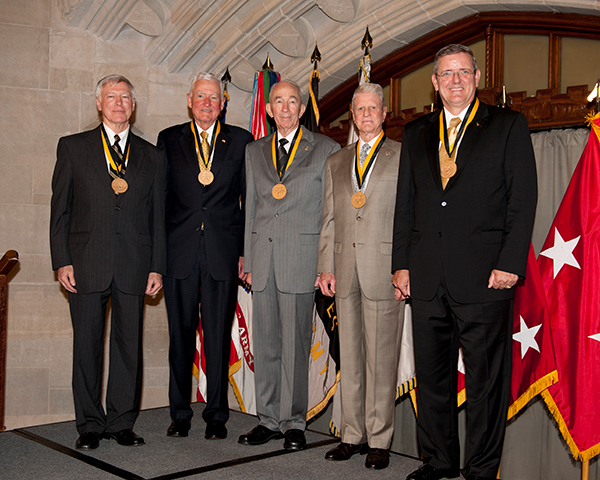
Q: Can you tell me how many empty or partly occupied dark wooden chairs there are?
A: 0